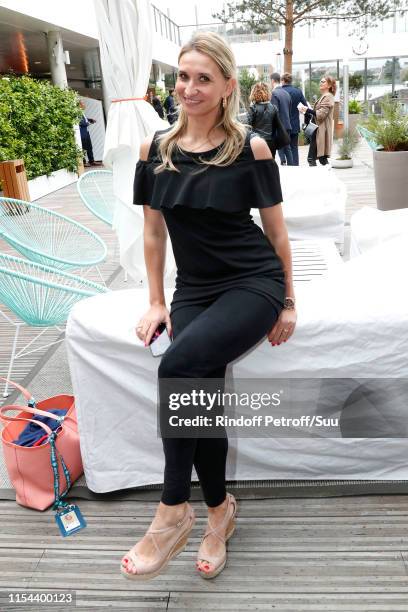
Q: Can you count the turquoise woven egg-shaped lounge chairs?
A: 3